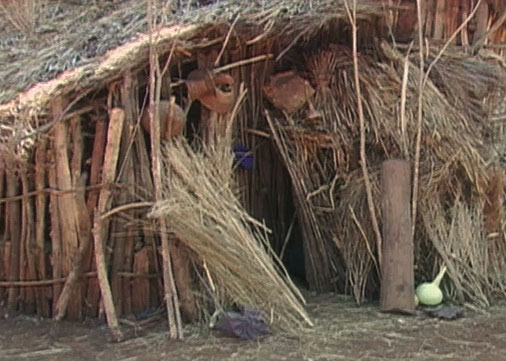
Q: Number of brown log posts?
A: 1